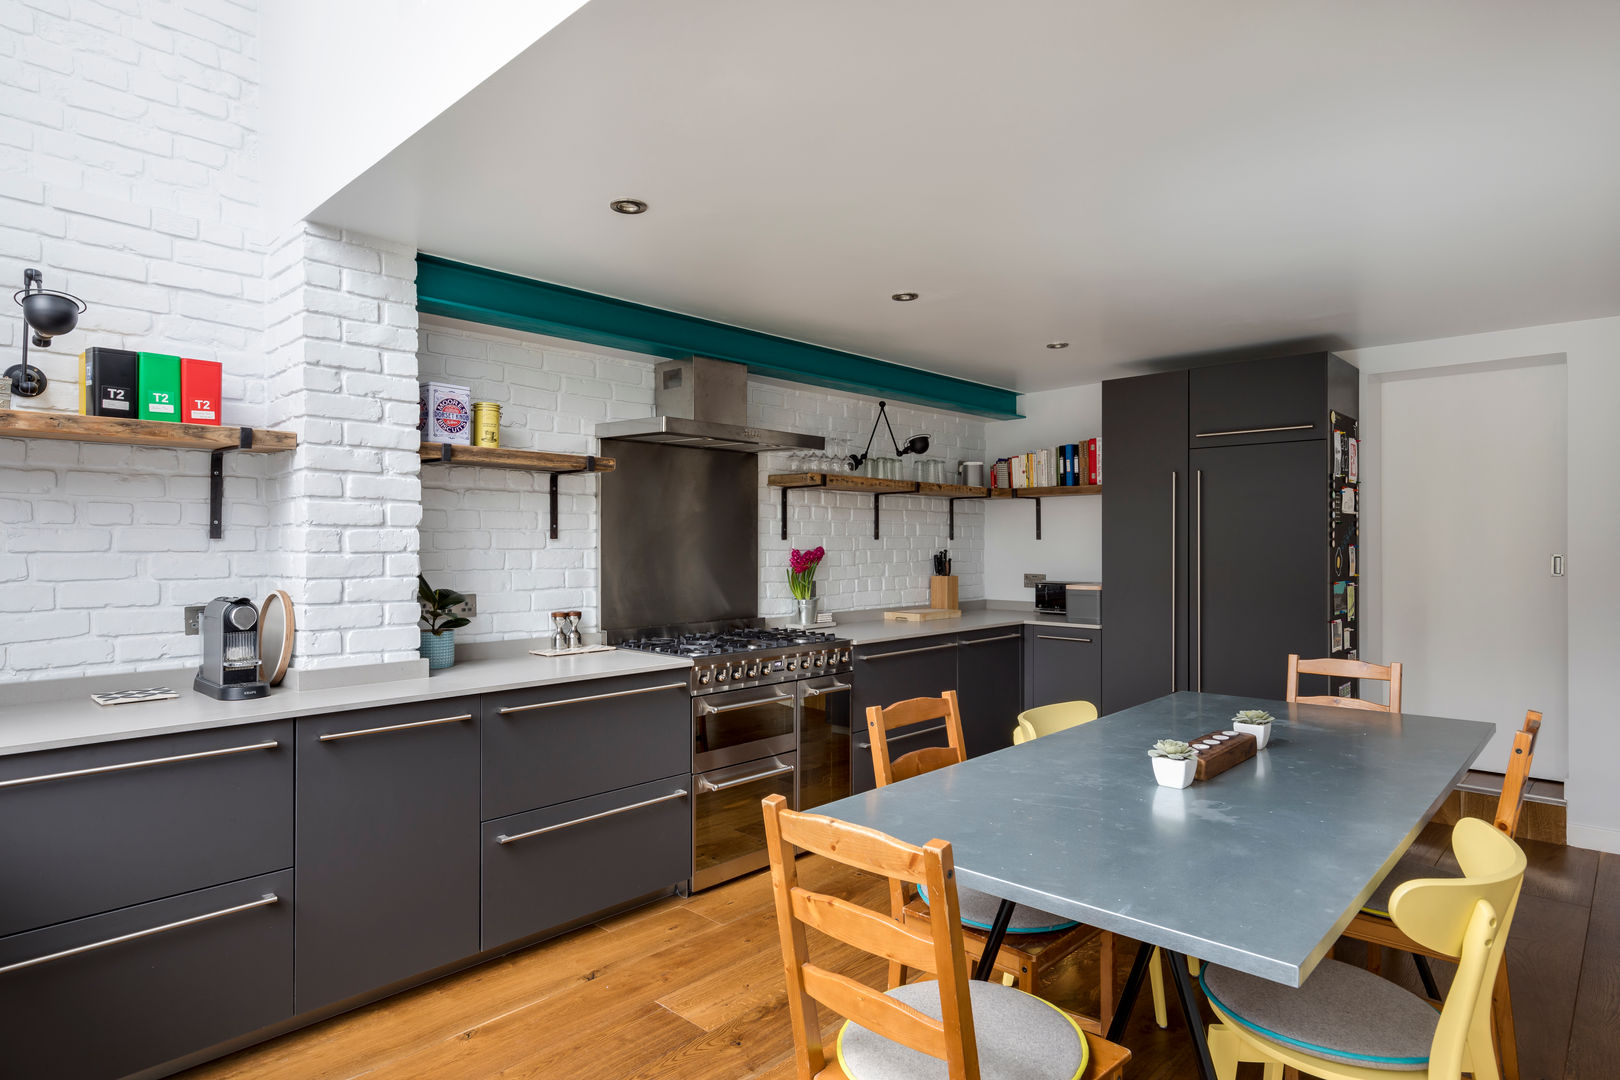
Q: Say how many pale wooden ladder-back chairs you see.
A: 4